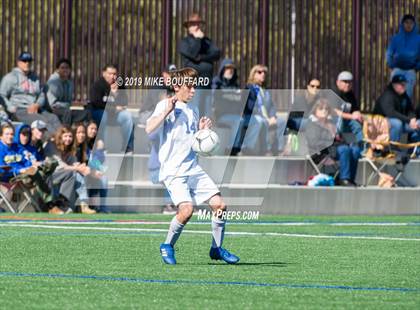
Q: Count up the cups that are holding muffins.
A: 0